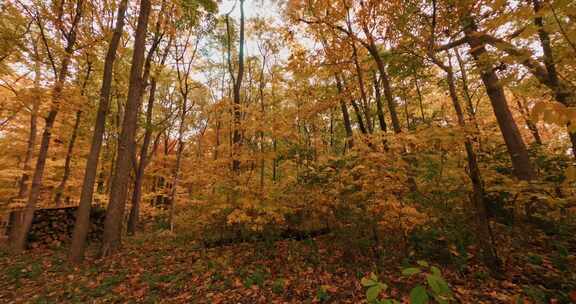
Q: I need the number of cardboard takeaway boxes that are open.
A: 0